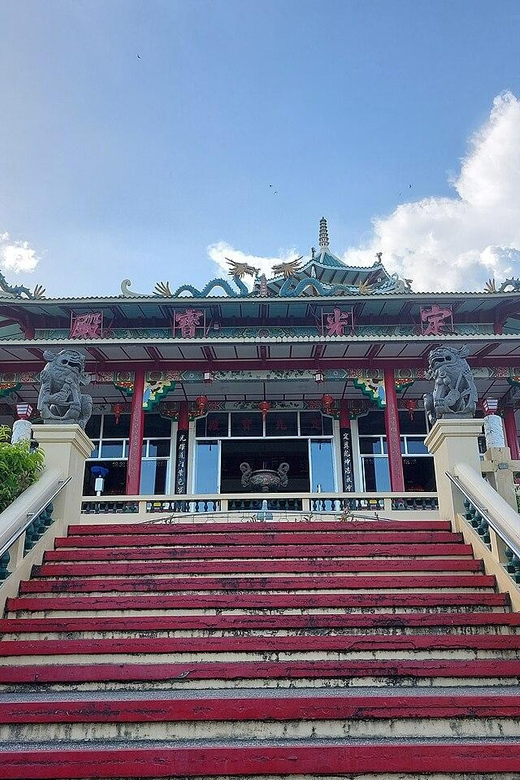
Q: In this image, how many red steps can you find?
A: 11